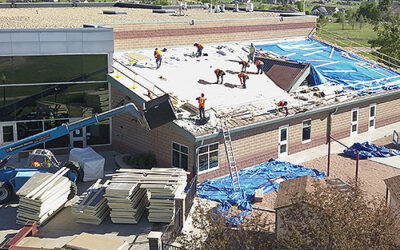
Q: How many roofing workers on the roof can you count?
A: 9